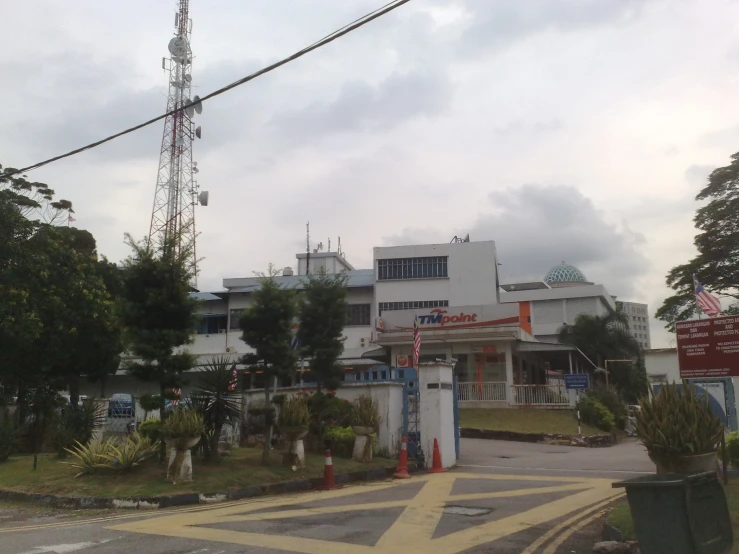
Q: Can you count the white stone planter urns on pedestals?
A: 3